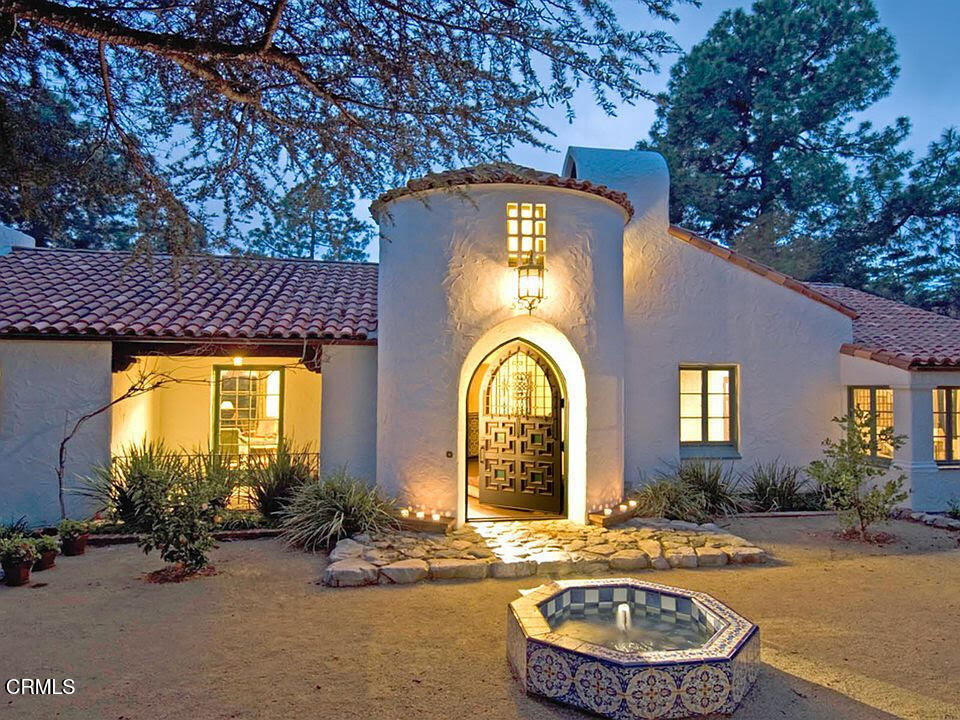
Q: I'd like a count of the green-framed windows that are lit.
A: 4